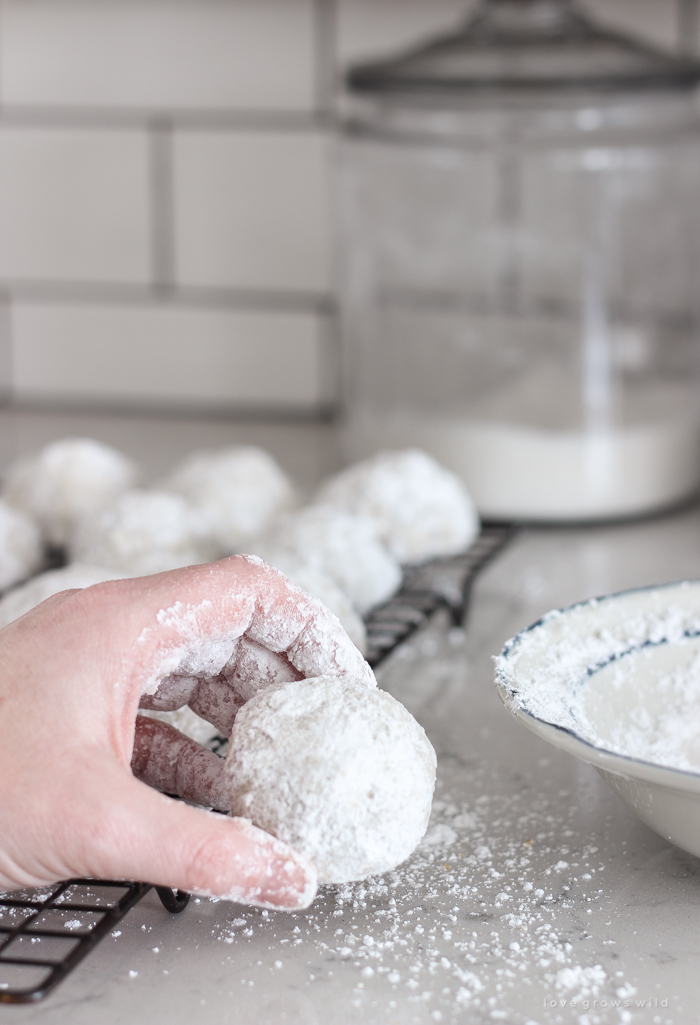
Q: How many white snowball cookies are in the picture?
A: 9